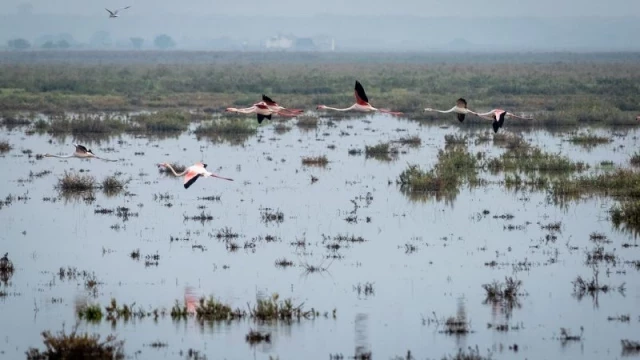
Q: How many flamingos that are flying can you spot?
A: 7